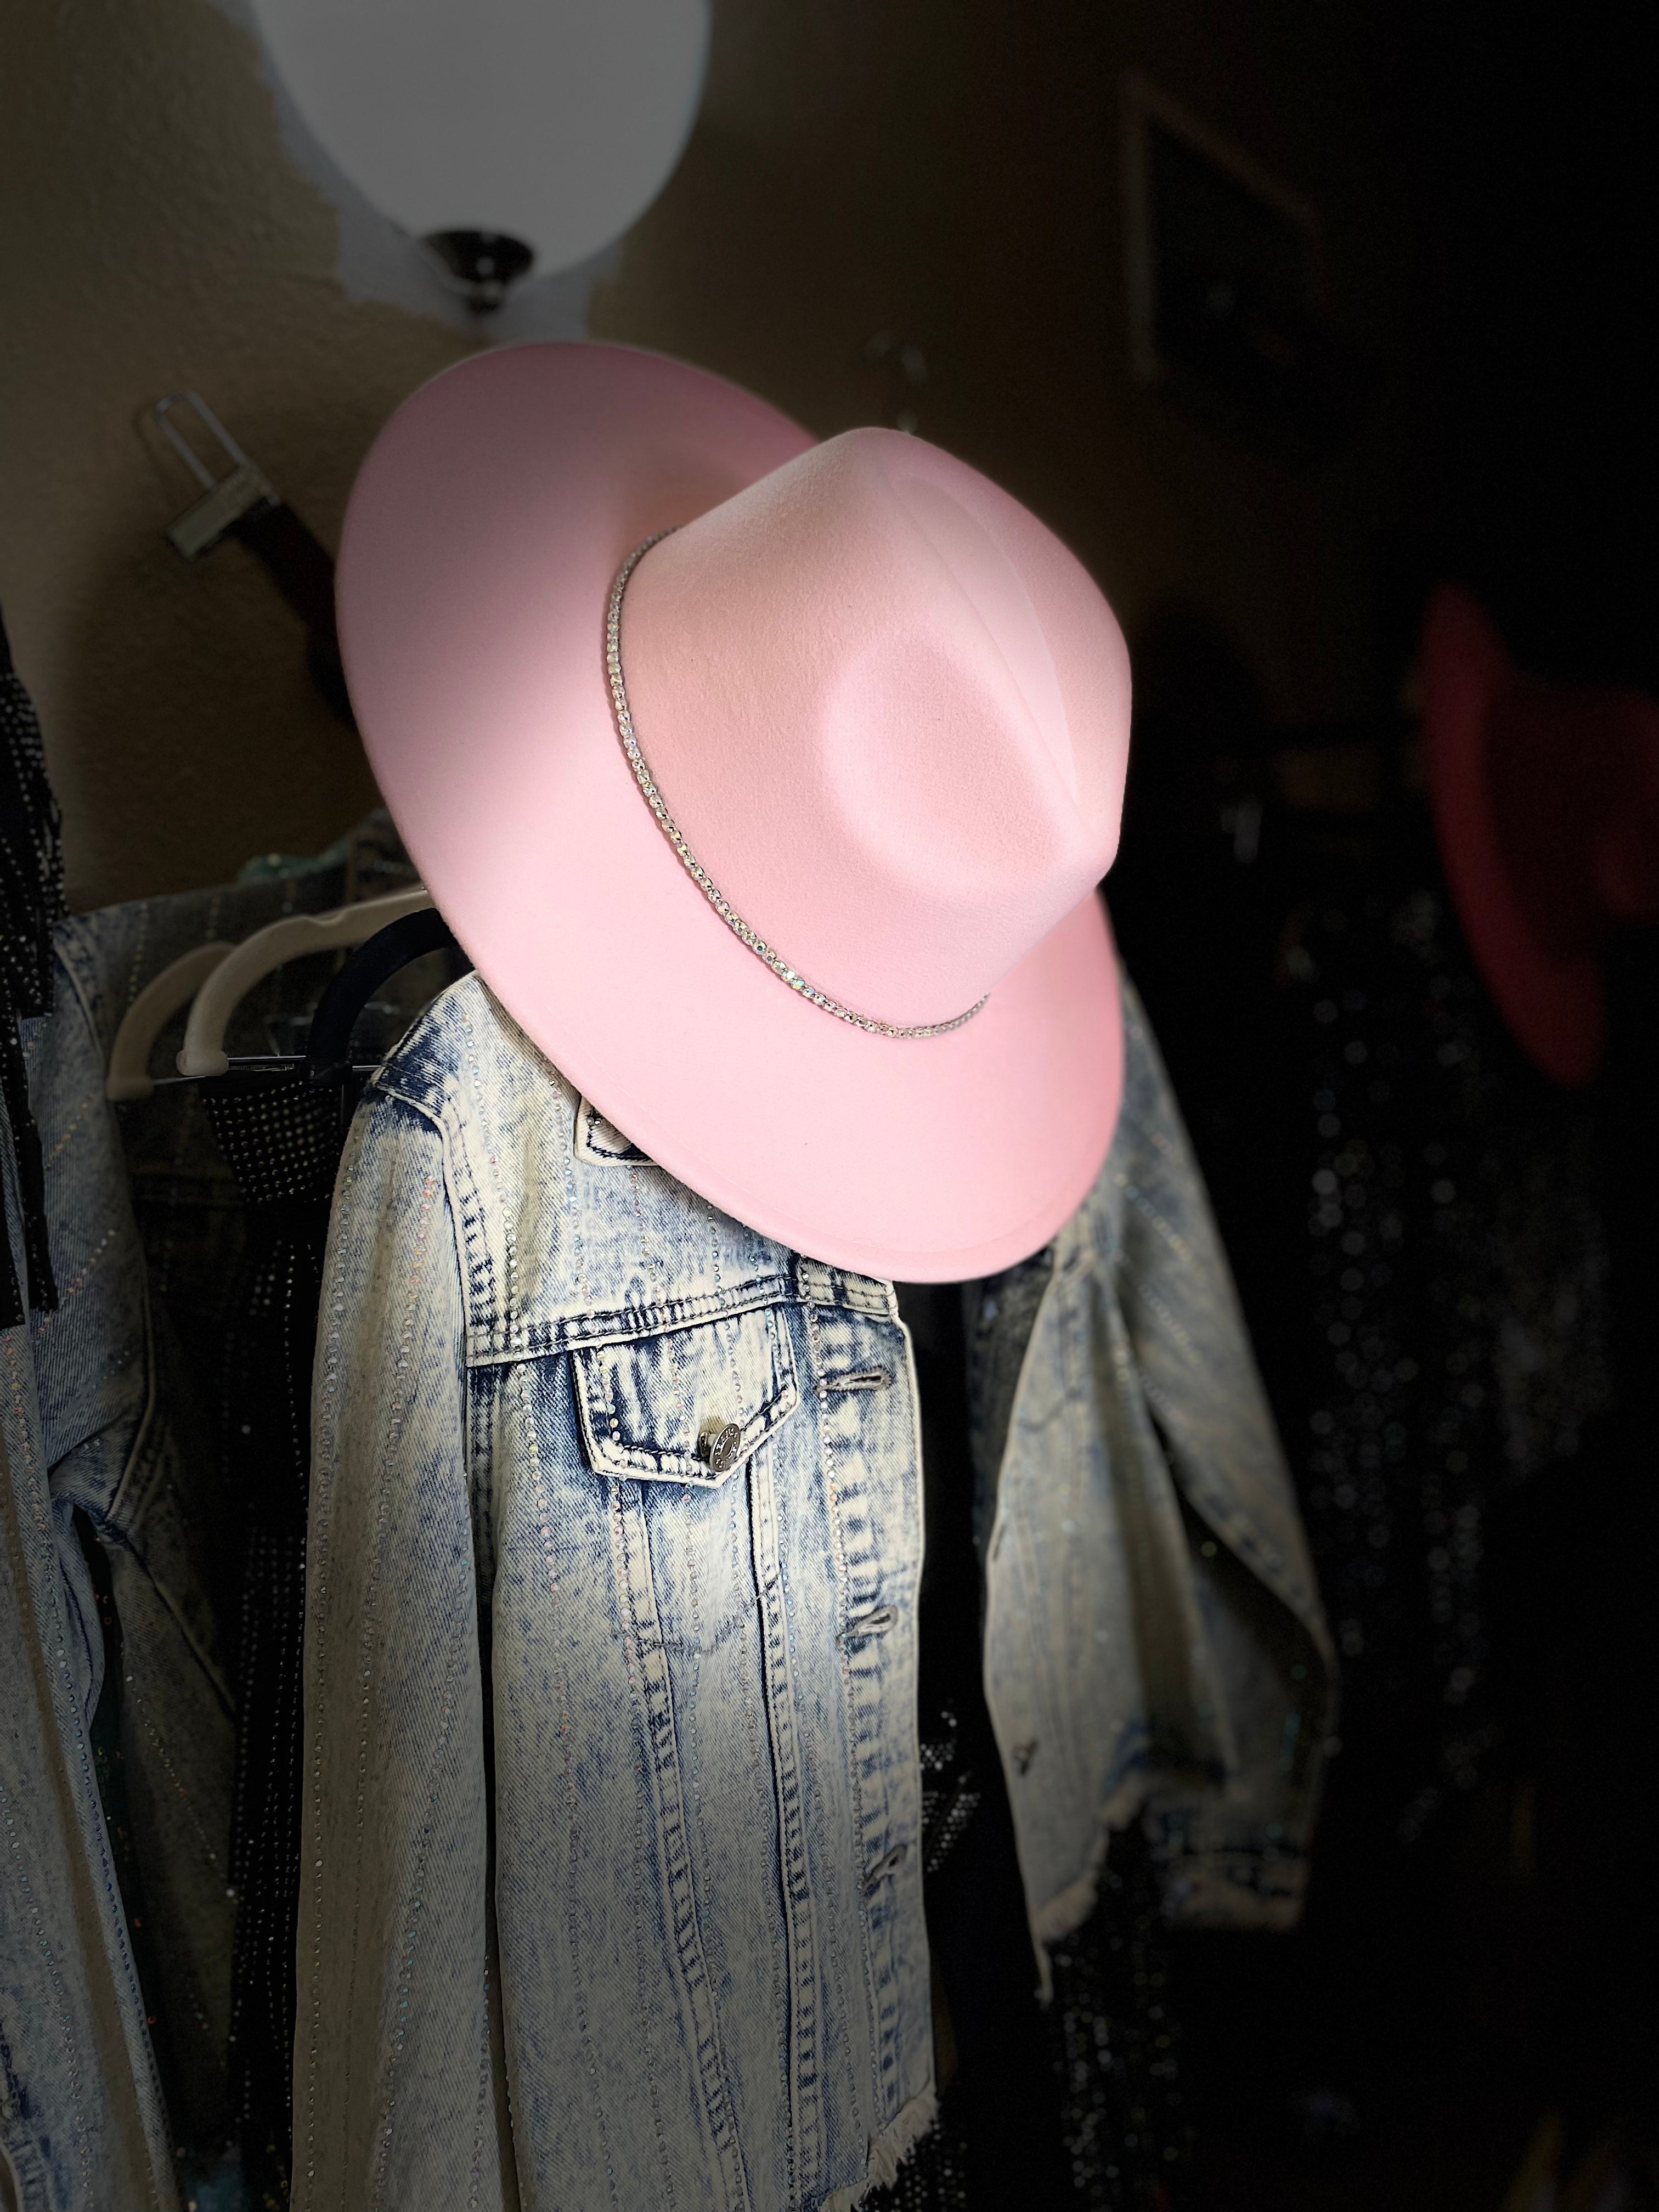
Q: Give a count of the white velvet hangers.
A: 2